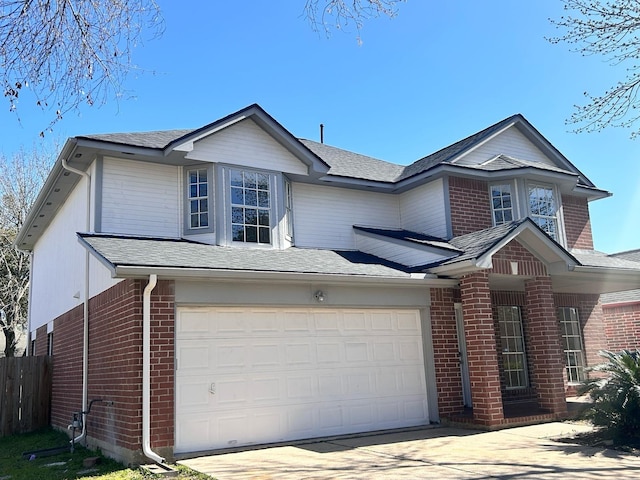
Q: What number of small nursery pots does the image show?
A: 0